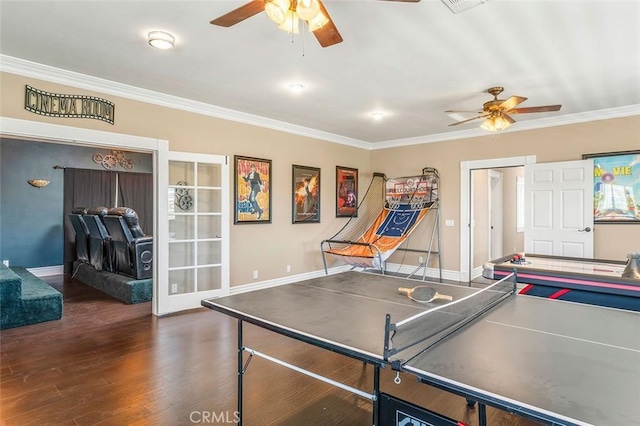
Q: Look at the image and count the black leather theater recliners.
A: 3